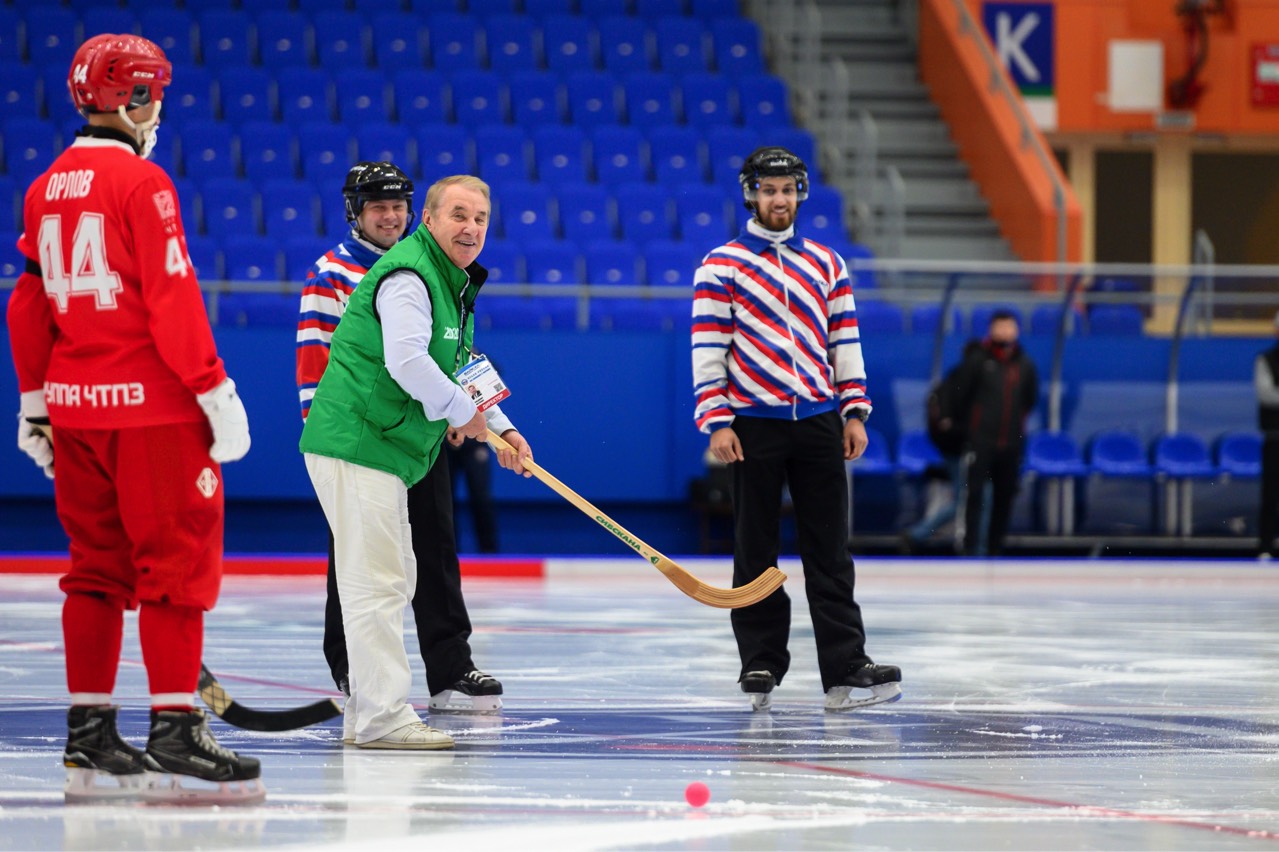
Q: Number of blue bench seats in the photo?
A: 6